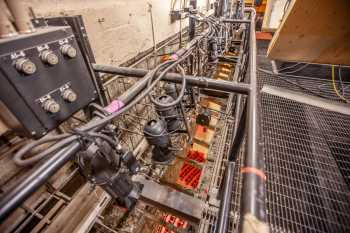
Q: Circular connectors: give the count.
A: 5